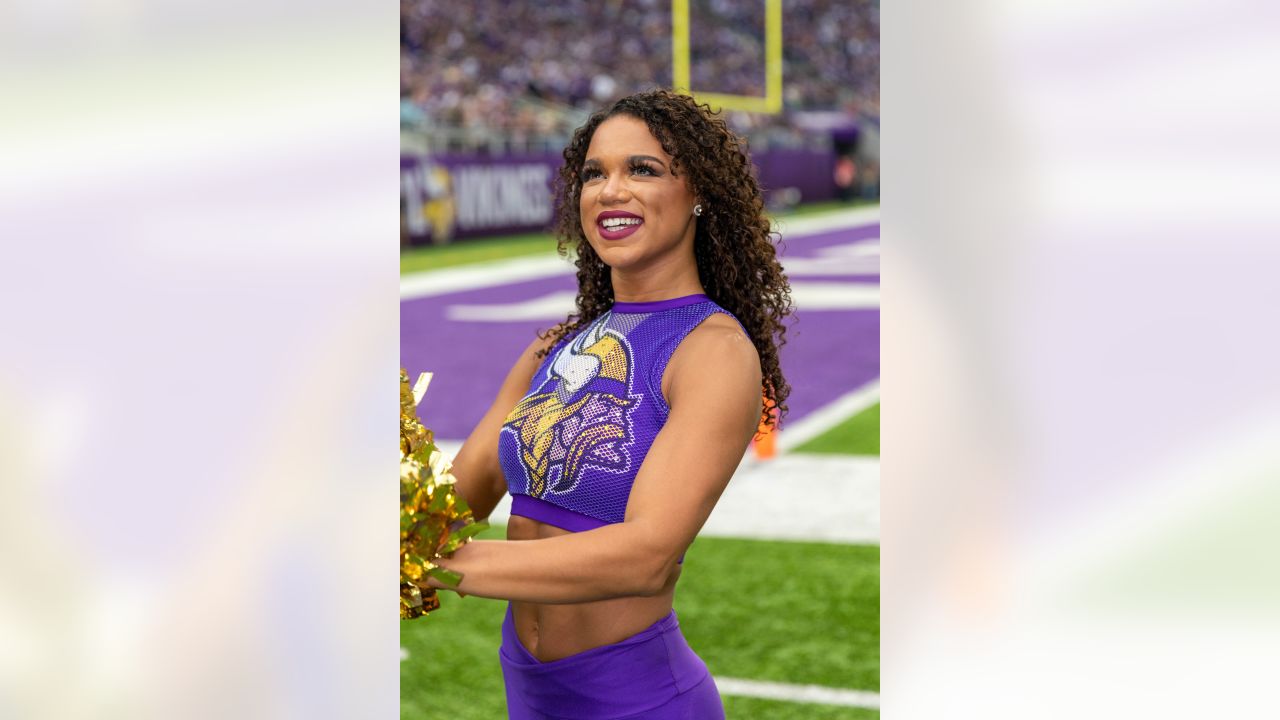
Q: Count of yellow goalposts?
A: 1